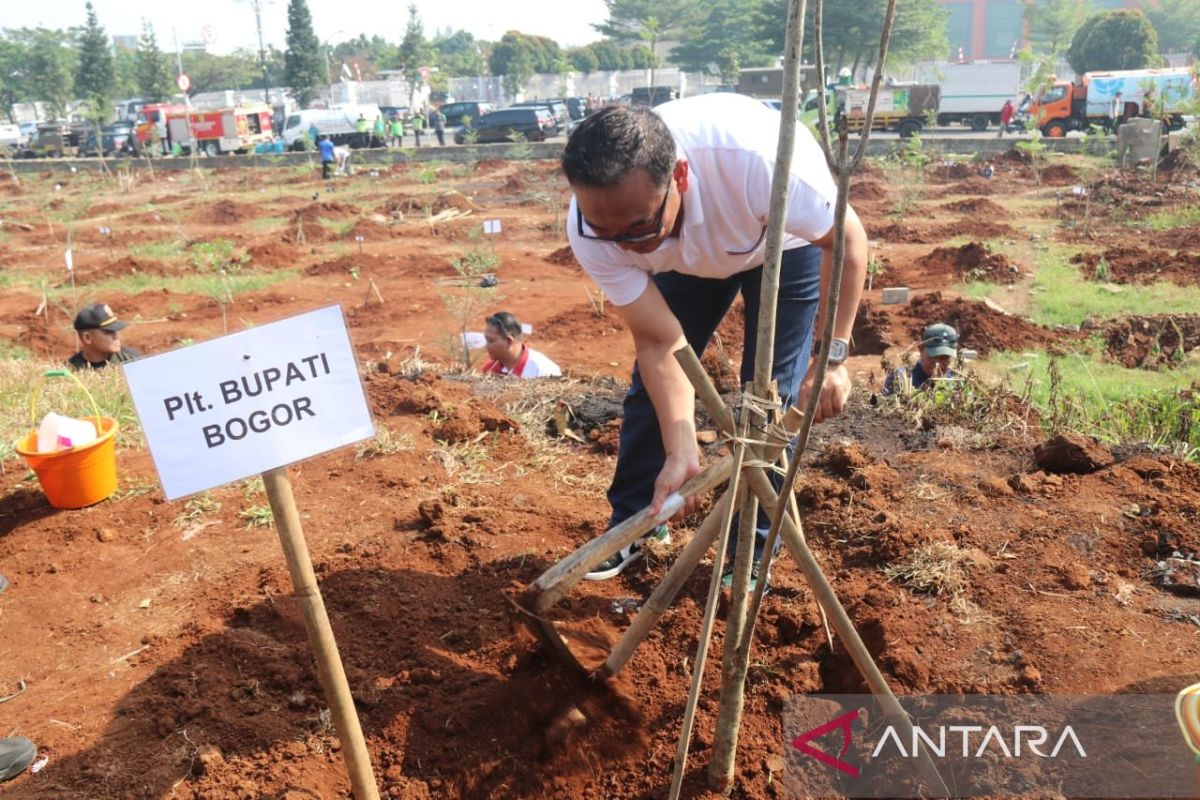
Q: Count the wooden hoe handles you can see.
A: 1